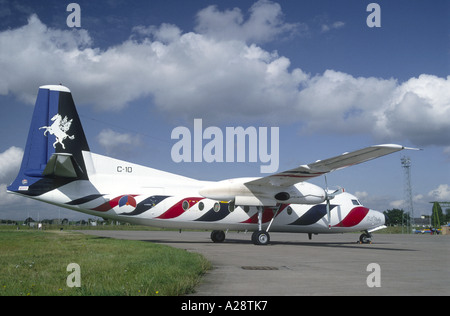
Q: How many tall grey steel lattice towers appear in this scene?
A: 1